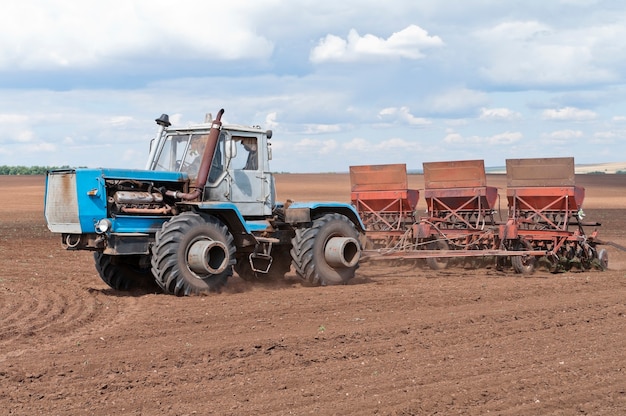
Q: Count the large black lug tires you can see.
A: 4